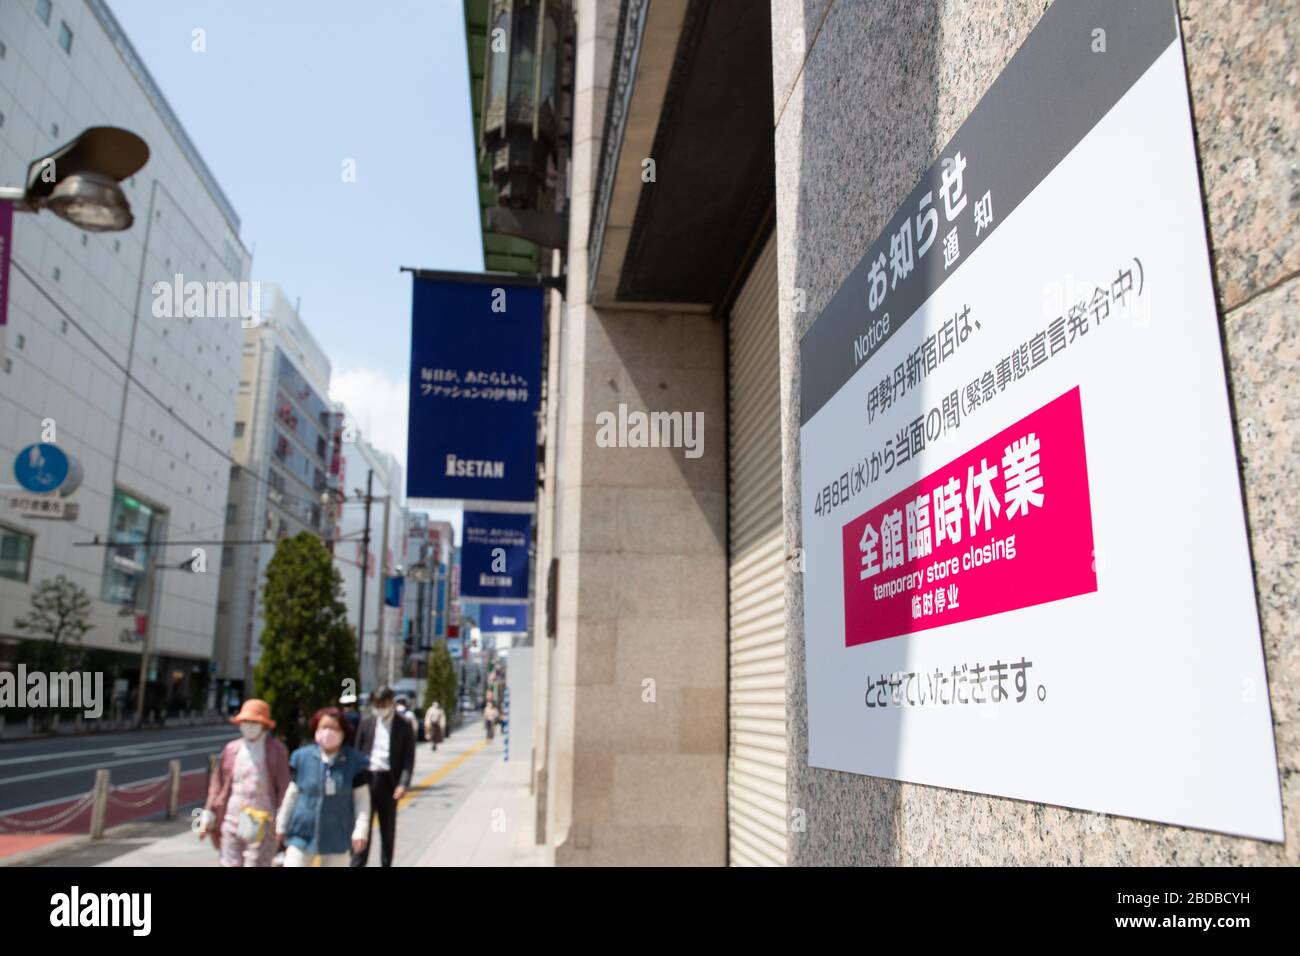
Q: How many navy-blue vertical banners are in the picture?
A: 3